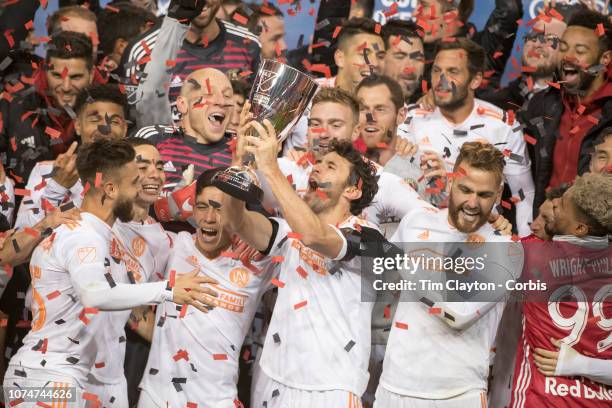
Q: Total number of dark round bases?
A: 1